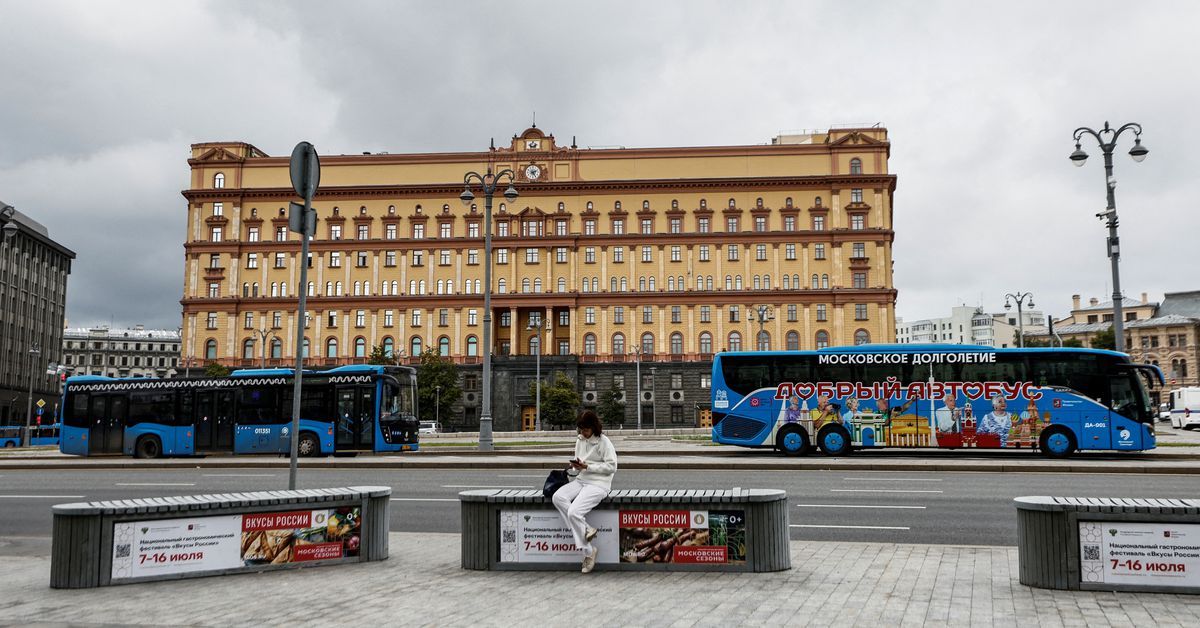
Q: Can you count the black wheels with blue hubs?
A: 3